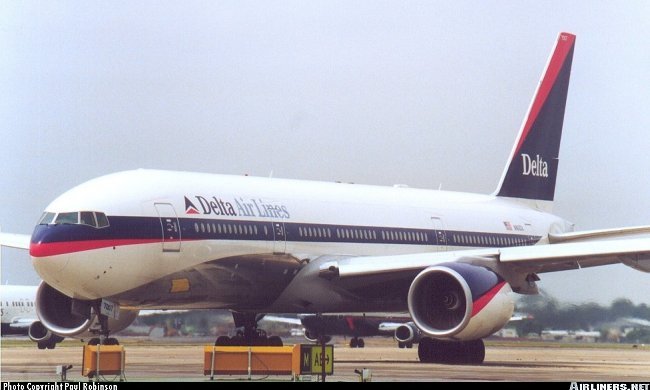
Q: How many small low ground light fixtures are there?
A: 2